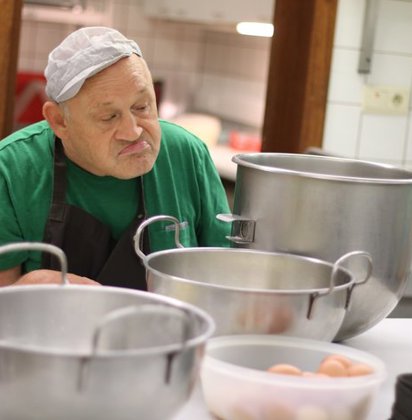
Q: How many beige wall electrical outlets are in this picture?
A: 1